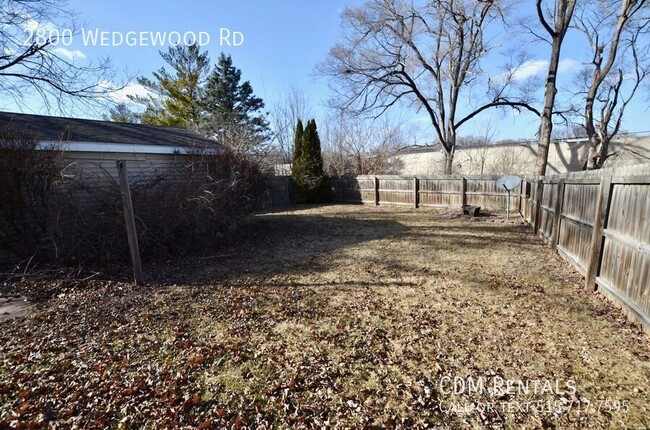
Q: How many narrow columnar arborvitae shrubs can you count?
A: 2